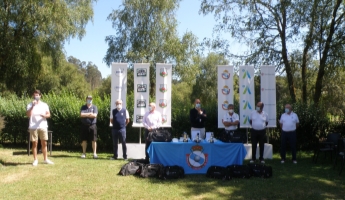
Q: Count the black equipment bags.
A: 6